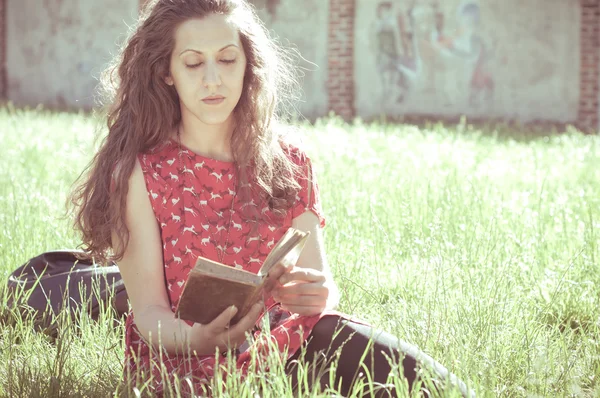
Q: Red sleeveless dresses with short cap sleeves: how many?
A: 1